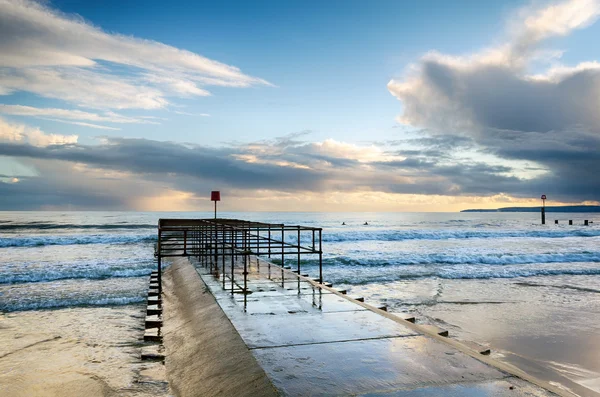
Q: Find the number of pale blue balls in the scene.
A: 0